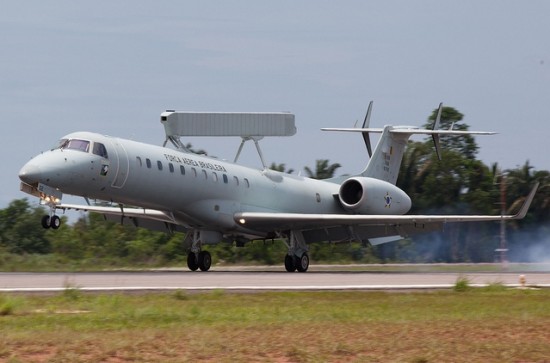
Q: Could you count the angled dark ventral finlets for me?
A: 2